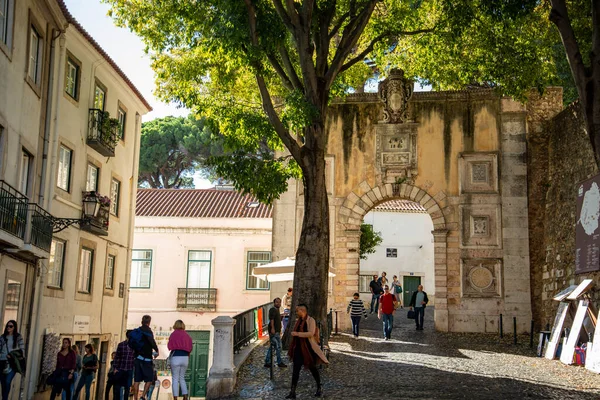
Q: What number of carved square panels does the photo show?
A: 3